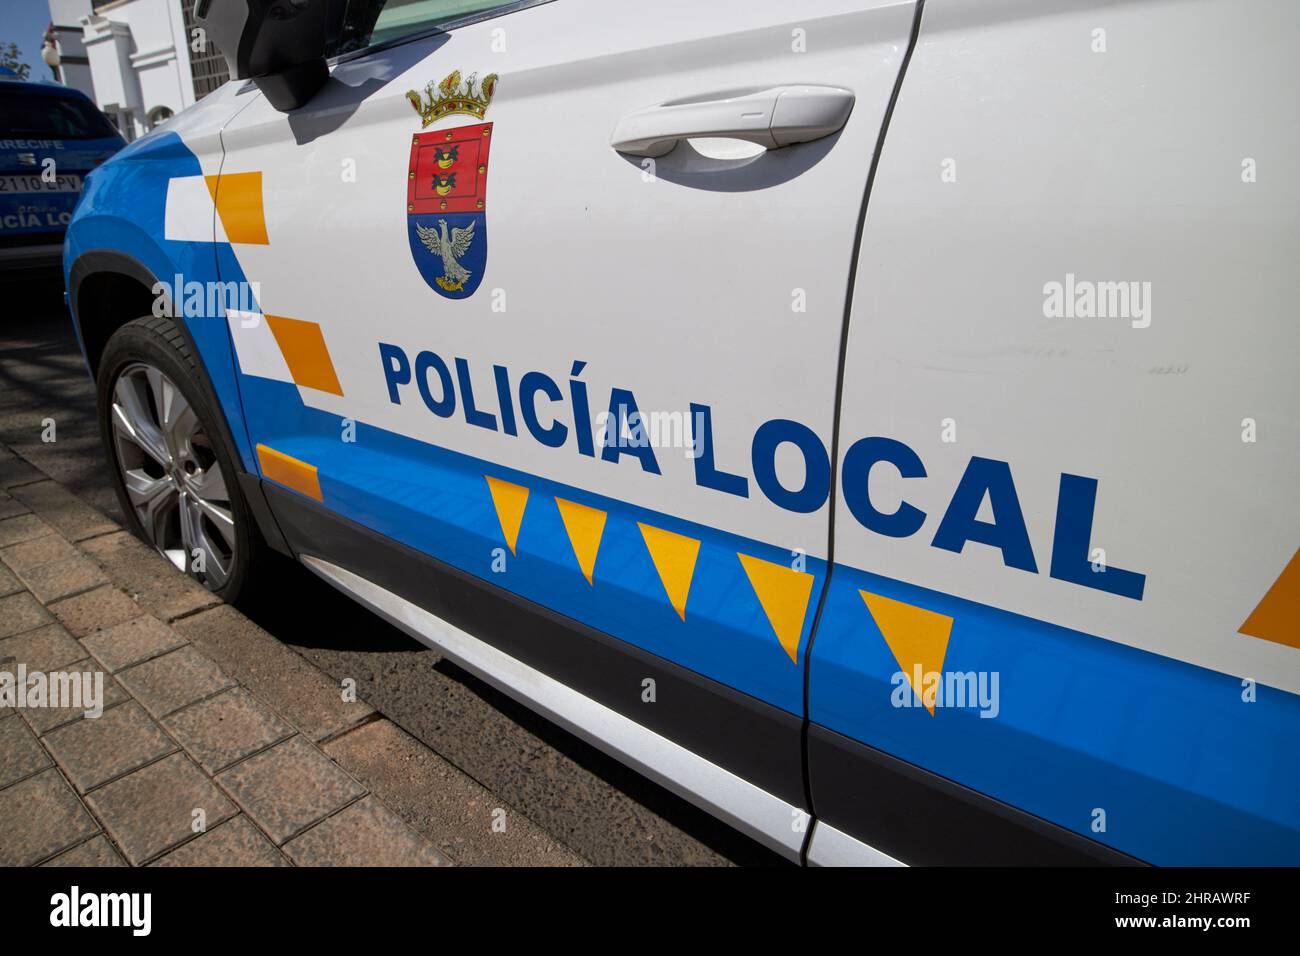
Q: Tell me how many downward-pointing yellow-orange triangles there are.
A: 5